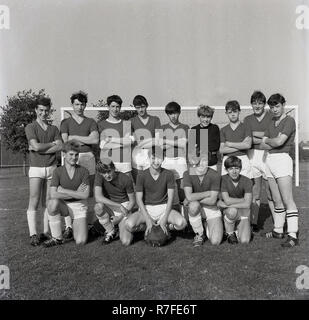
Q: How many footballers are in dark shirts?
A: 14